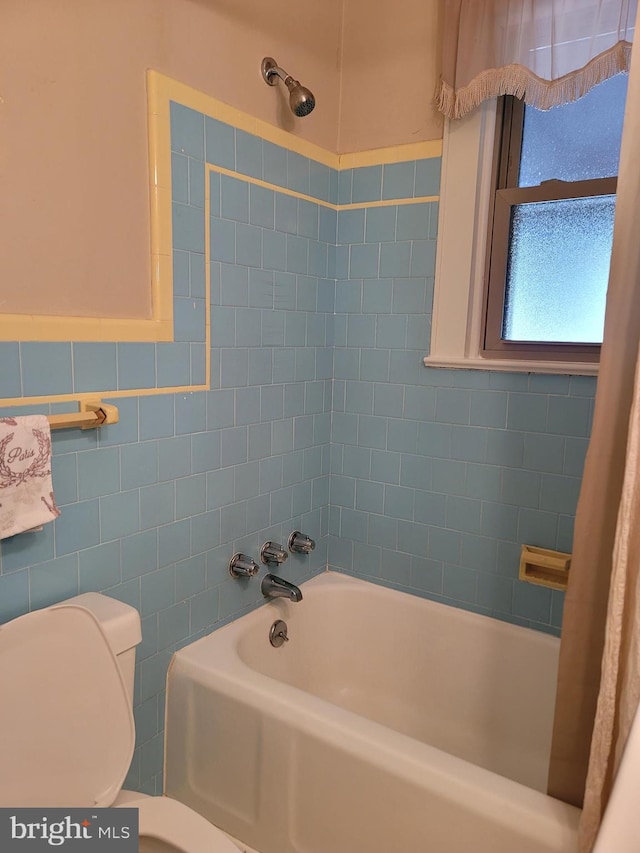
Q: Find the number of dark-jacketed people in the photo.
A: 0